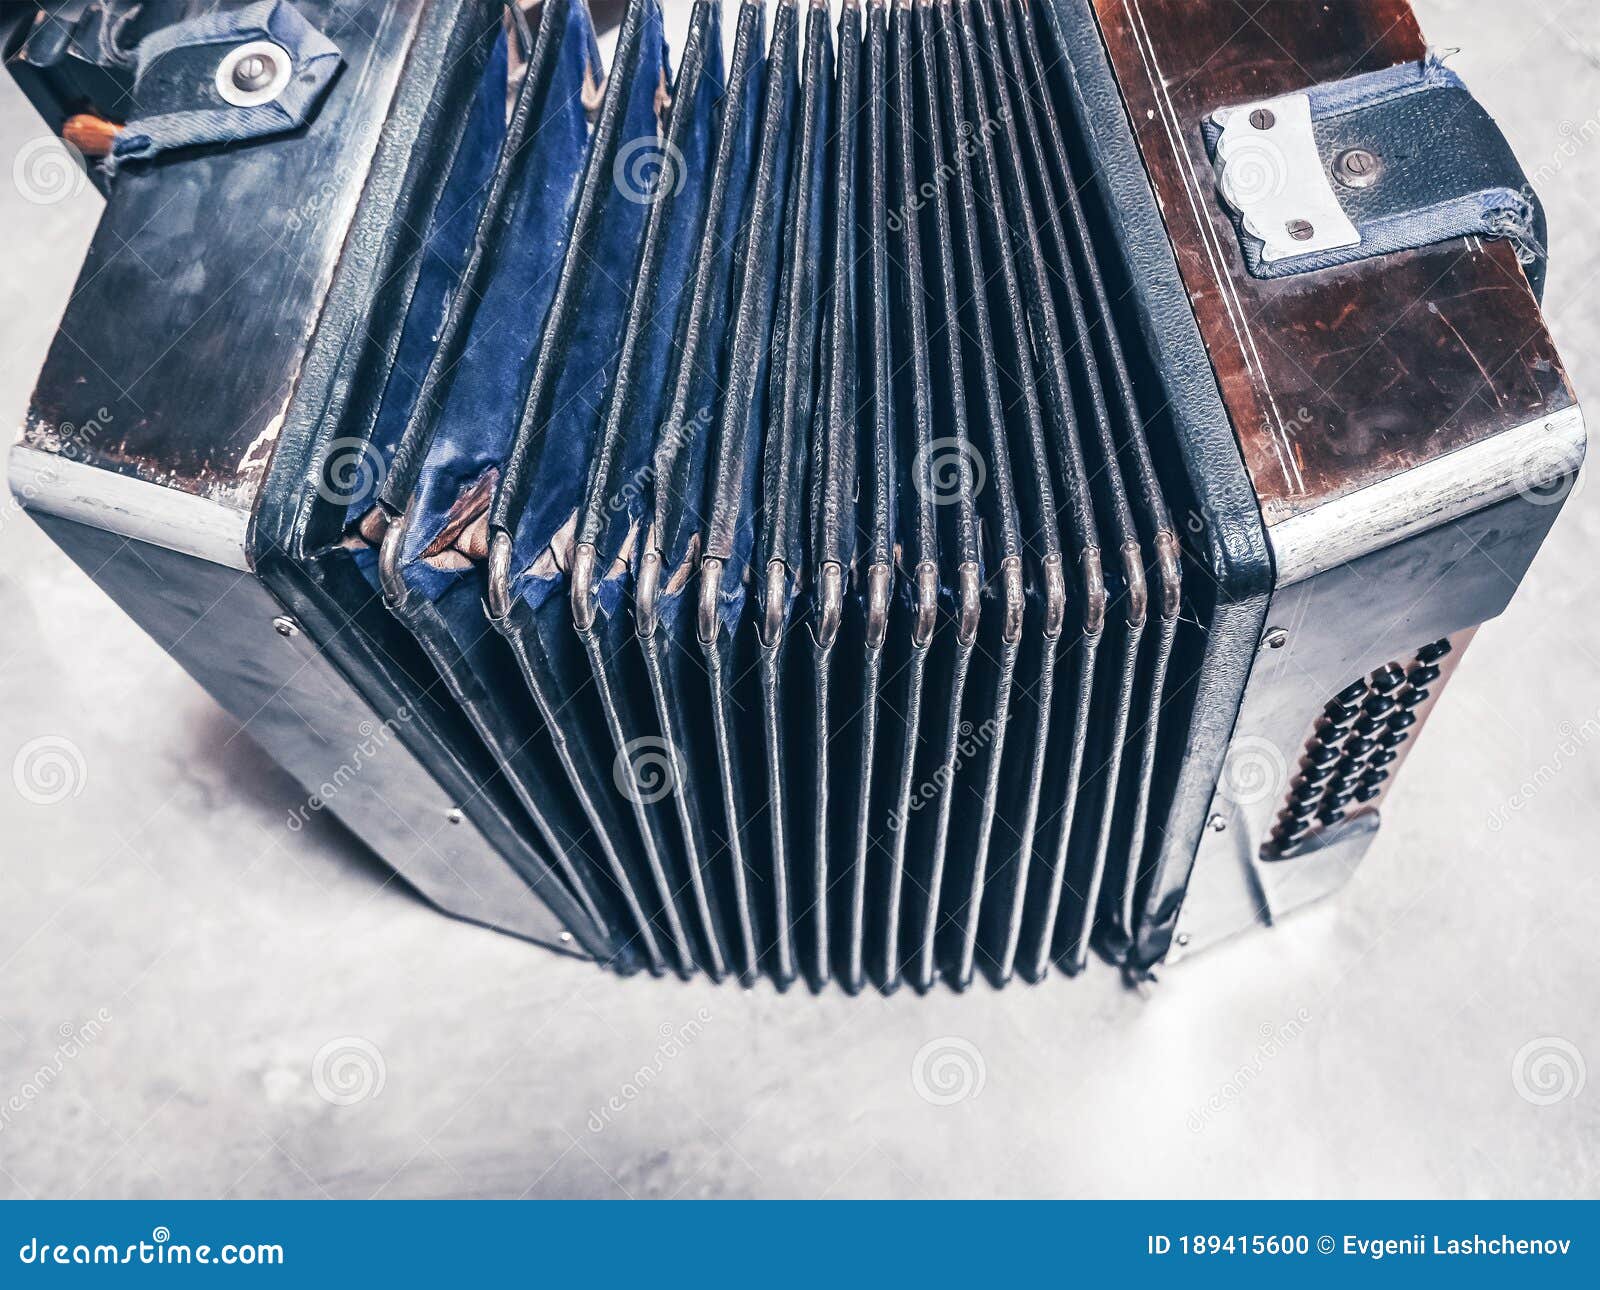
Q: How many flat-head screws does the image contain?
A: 4